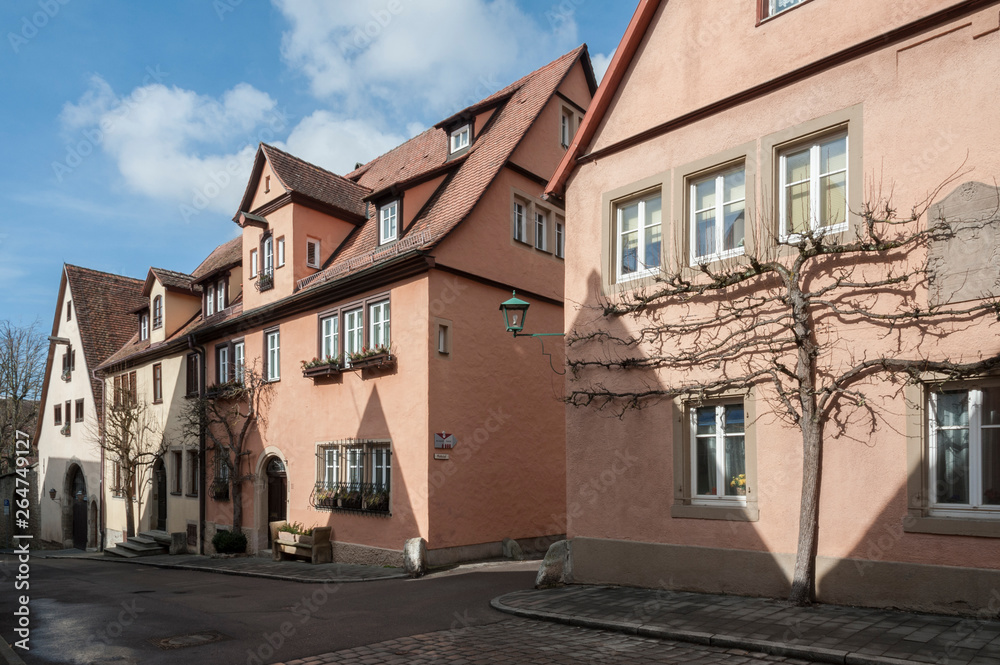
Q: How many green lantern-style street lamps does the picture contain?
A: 1